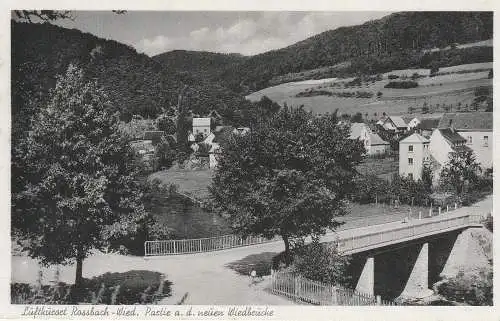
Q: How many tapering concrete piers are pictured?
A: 2